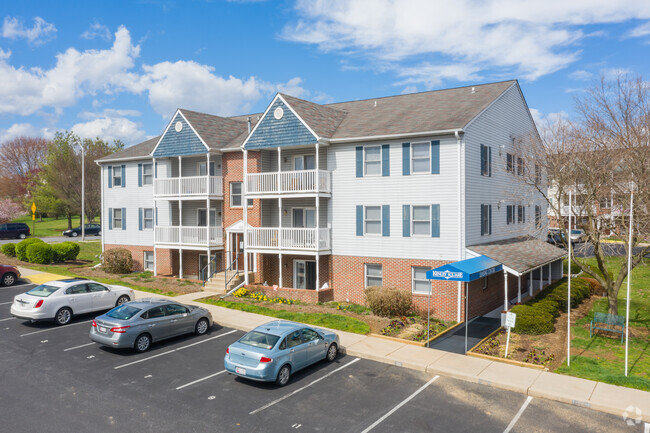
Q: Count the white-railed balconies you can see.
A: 4